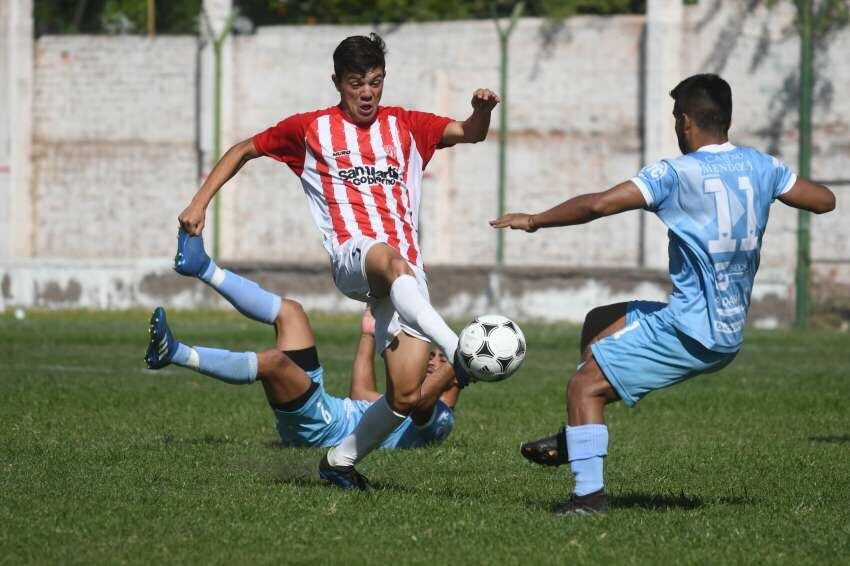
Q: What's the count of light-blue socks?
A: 3